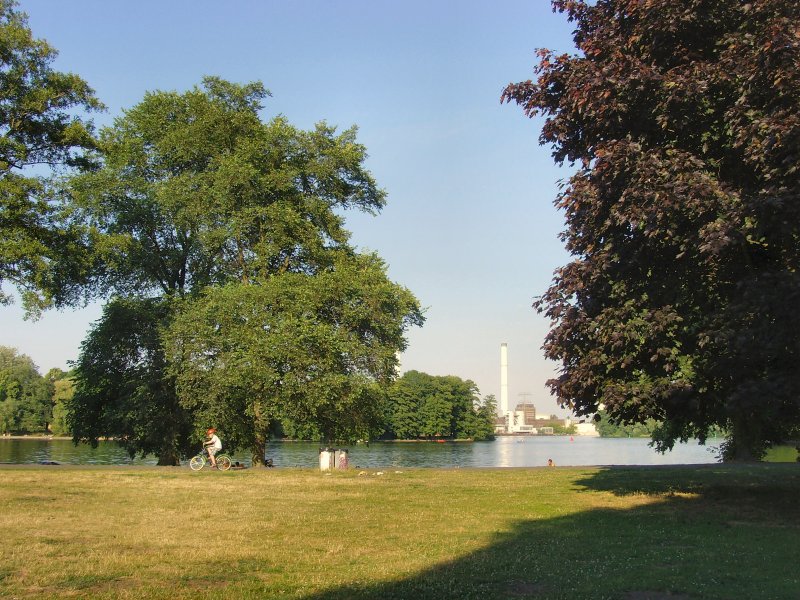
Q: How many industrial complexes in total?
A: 1